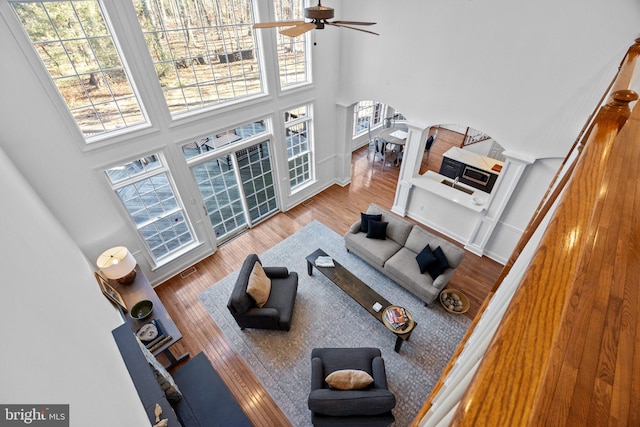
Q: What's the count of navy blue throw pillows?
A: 4